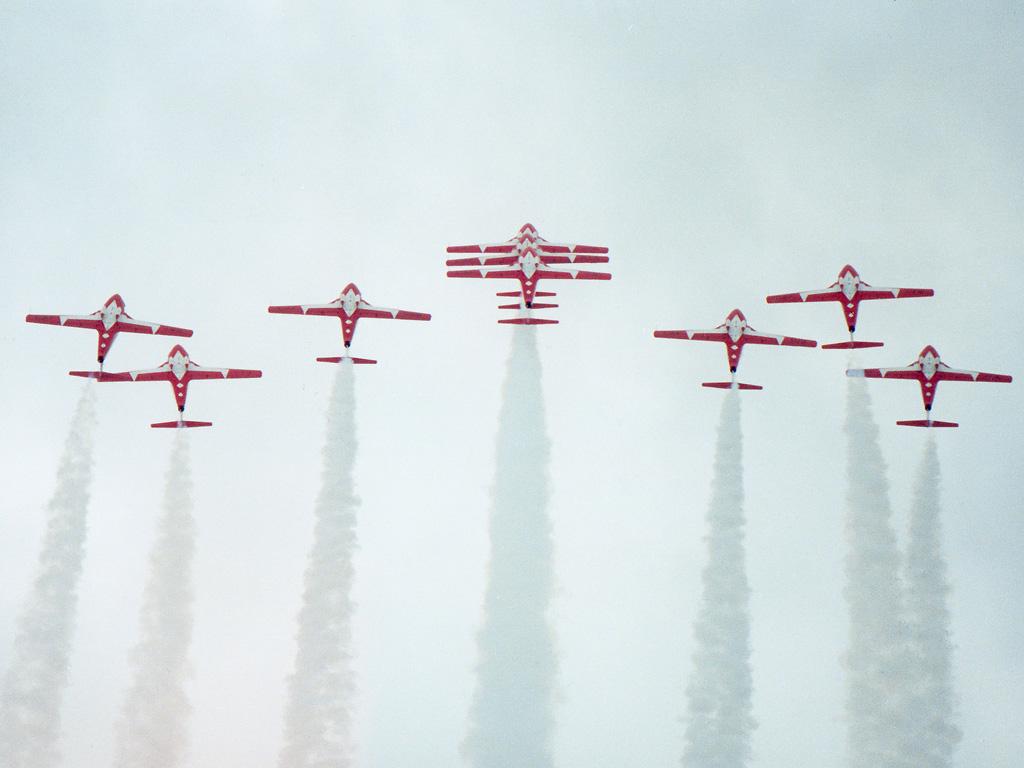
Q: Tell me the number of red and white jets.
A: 9